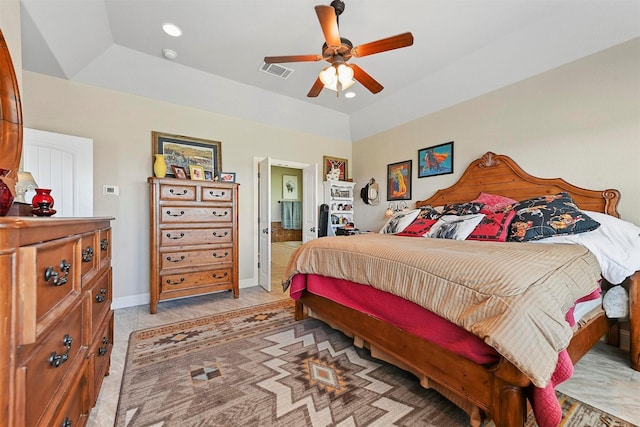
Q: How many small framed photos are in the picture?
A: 4